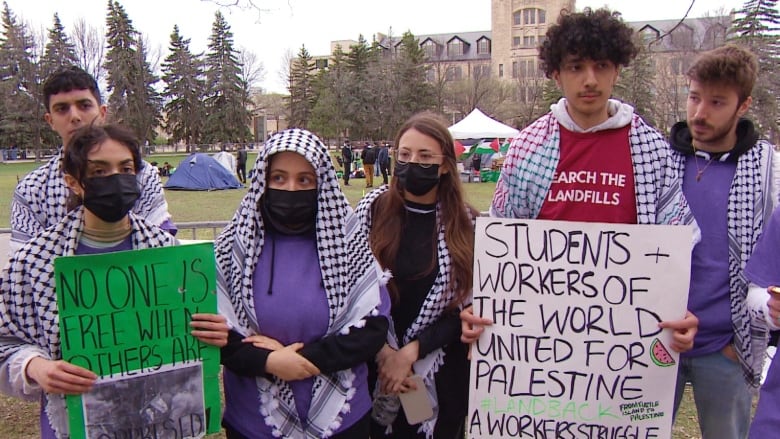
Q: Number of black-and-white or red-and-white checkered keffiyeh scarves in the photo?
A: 6